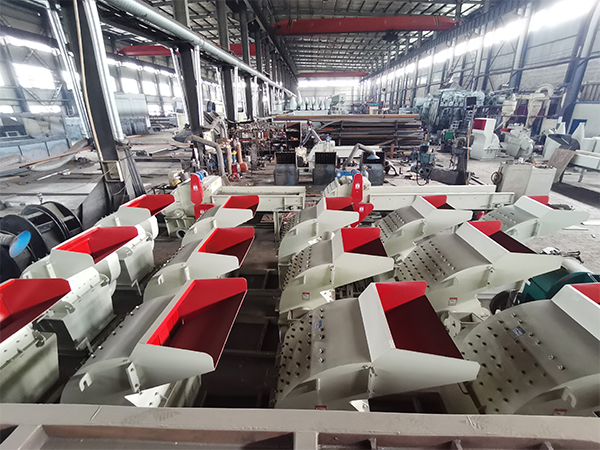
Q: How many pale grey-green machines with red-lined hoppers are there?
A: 13